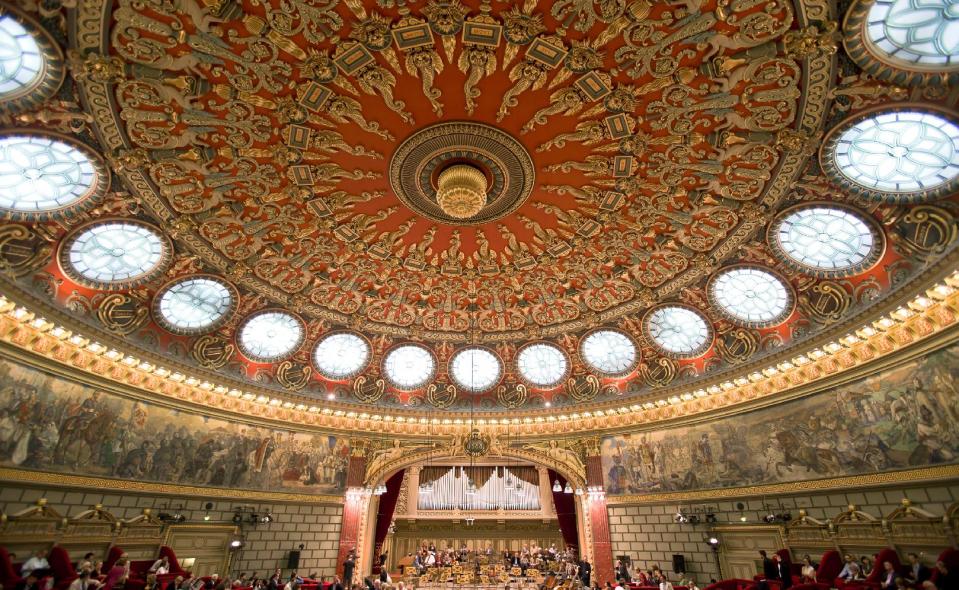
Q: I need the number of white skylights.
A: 15